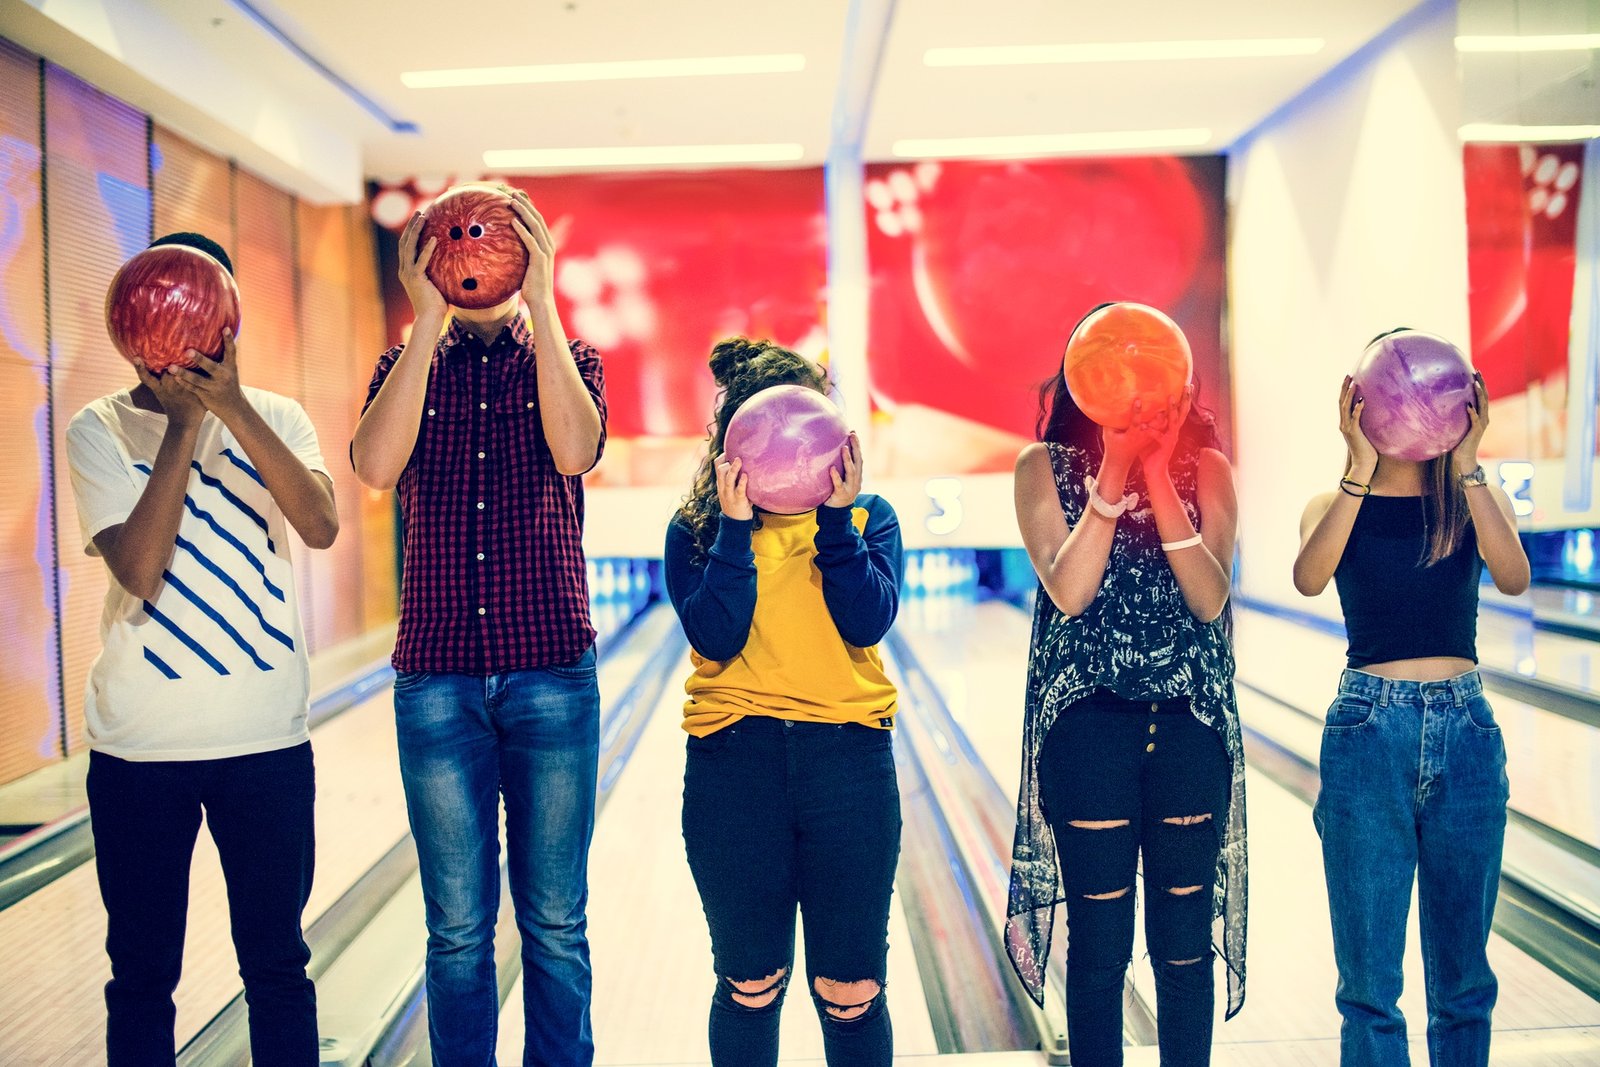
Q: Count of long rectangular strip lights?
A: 6